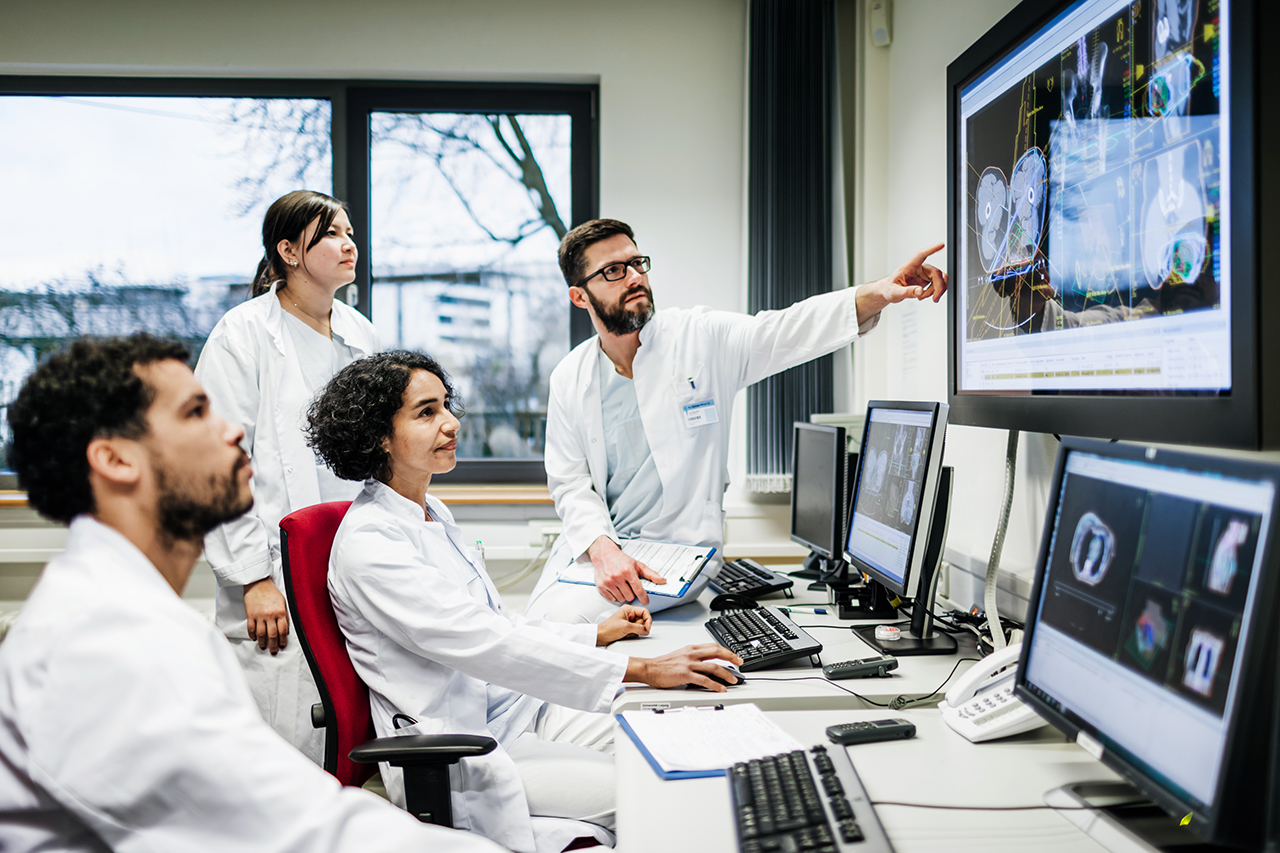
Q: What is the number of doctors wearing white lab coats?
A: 4